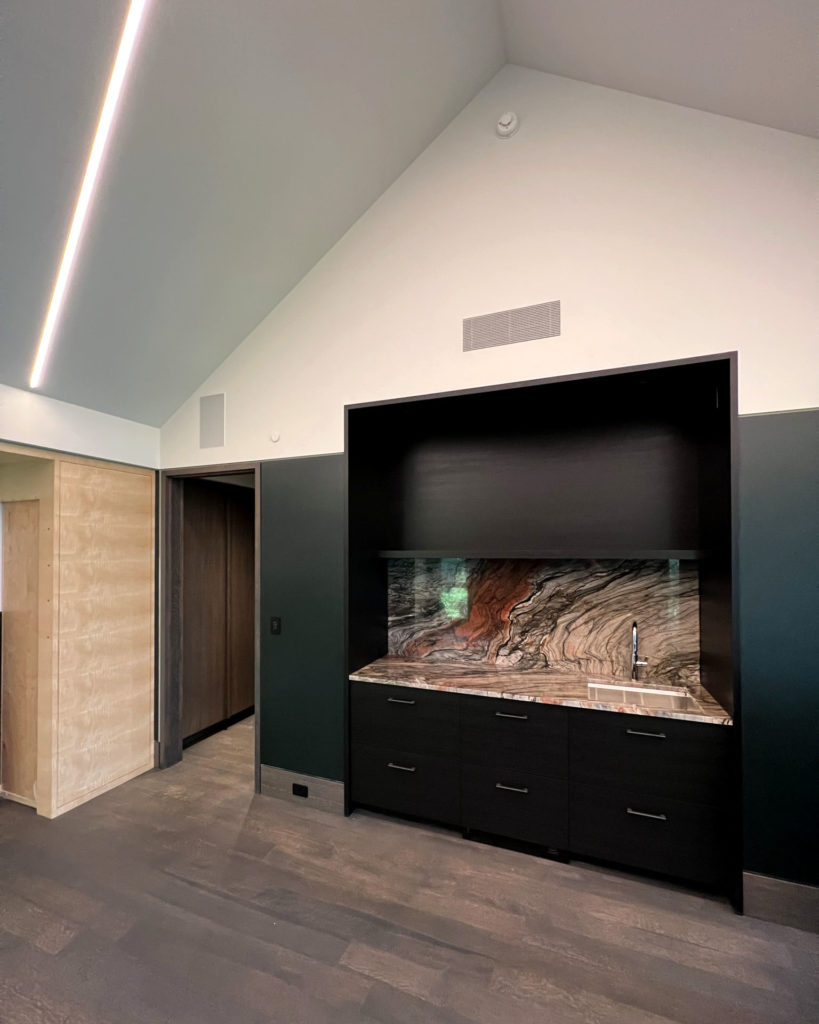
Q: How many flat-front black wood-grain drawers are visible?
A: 6